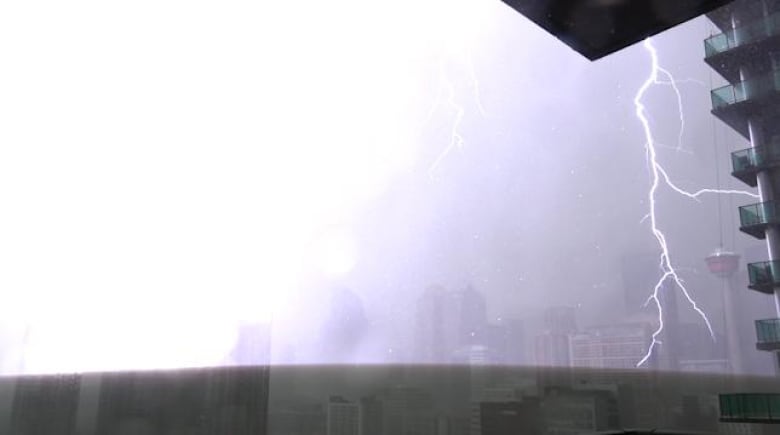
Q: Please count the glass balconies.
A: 7